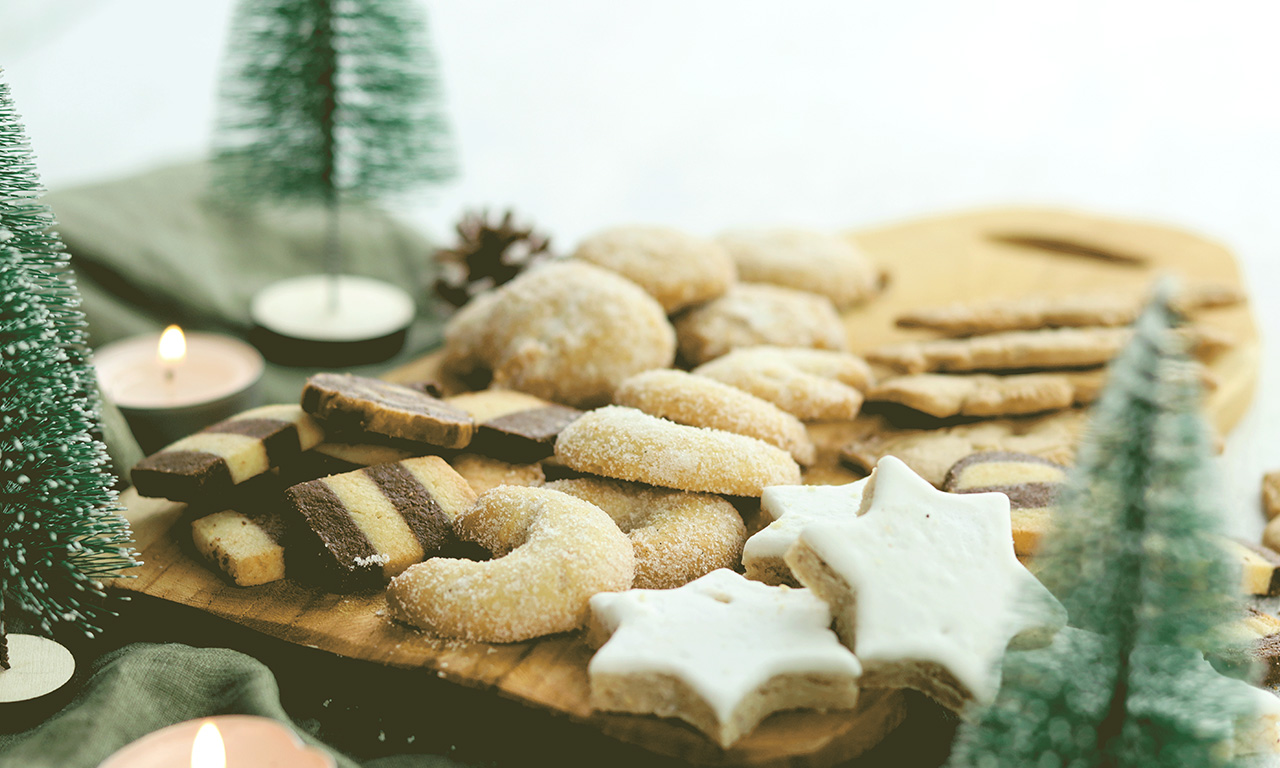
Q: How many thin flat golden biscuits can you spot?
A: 4